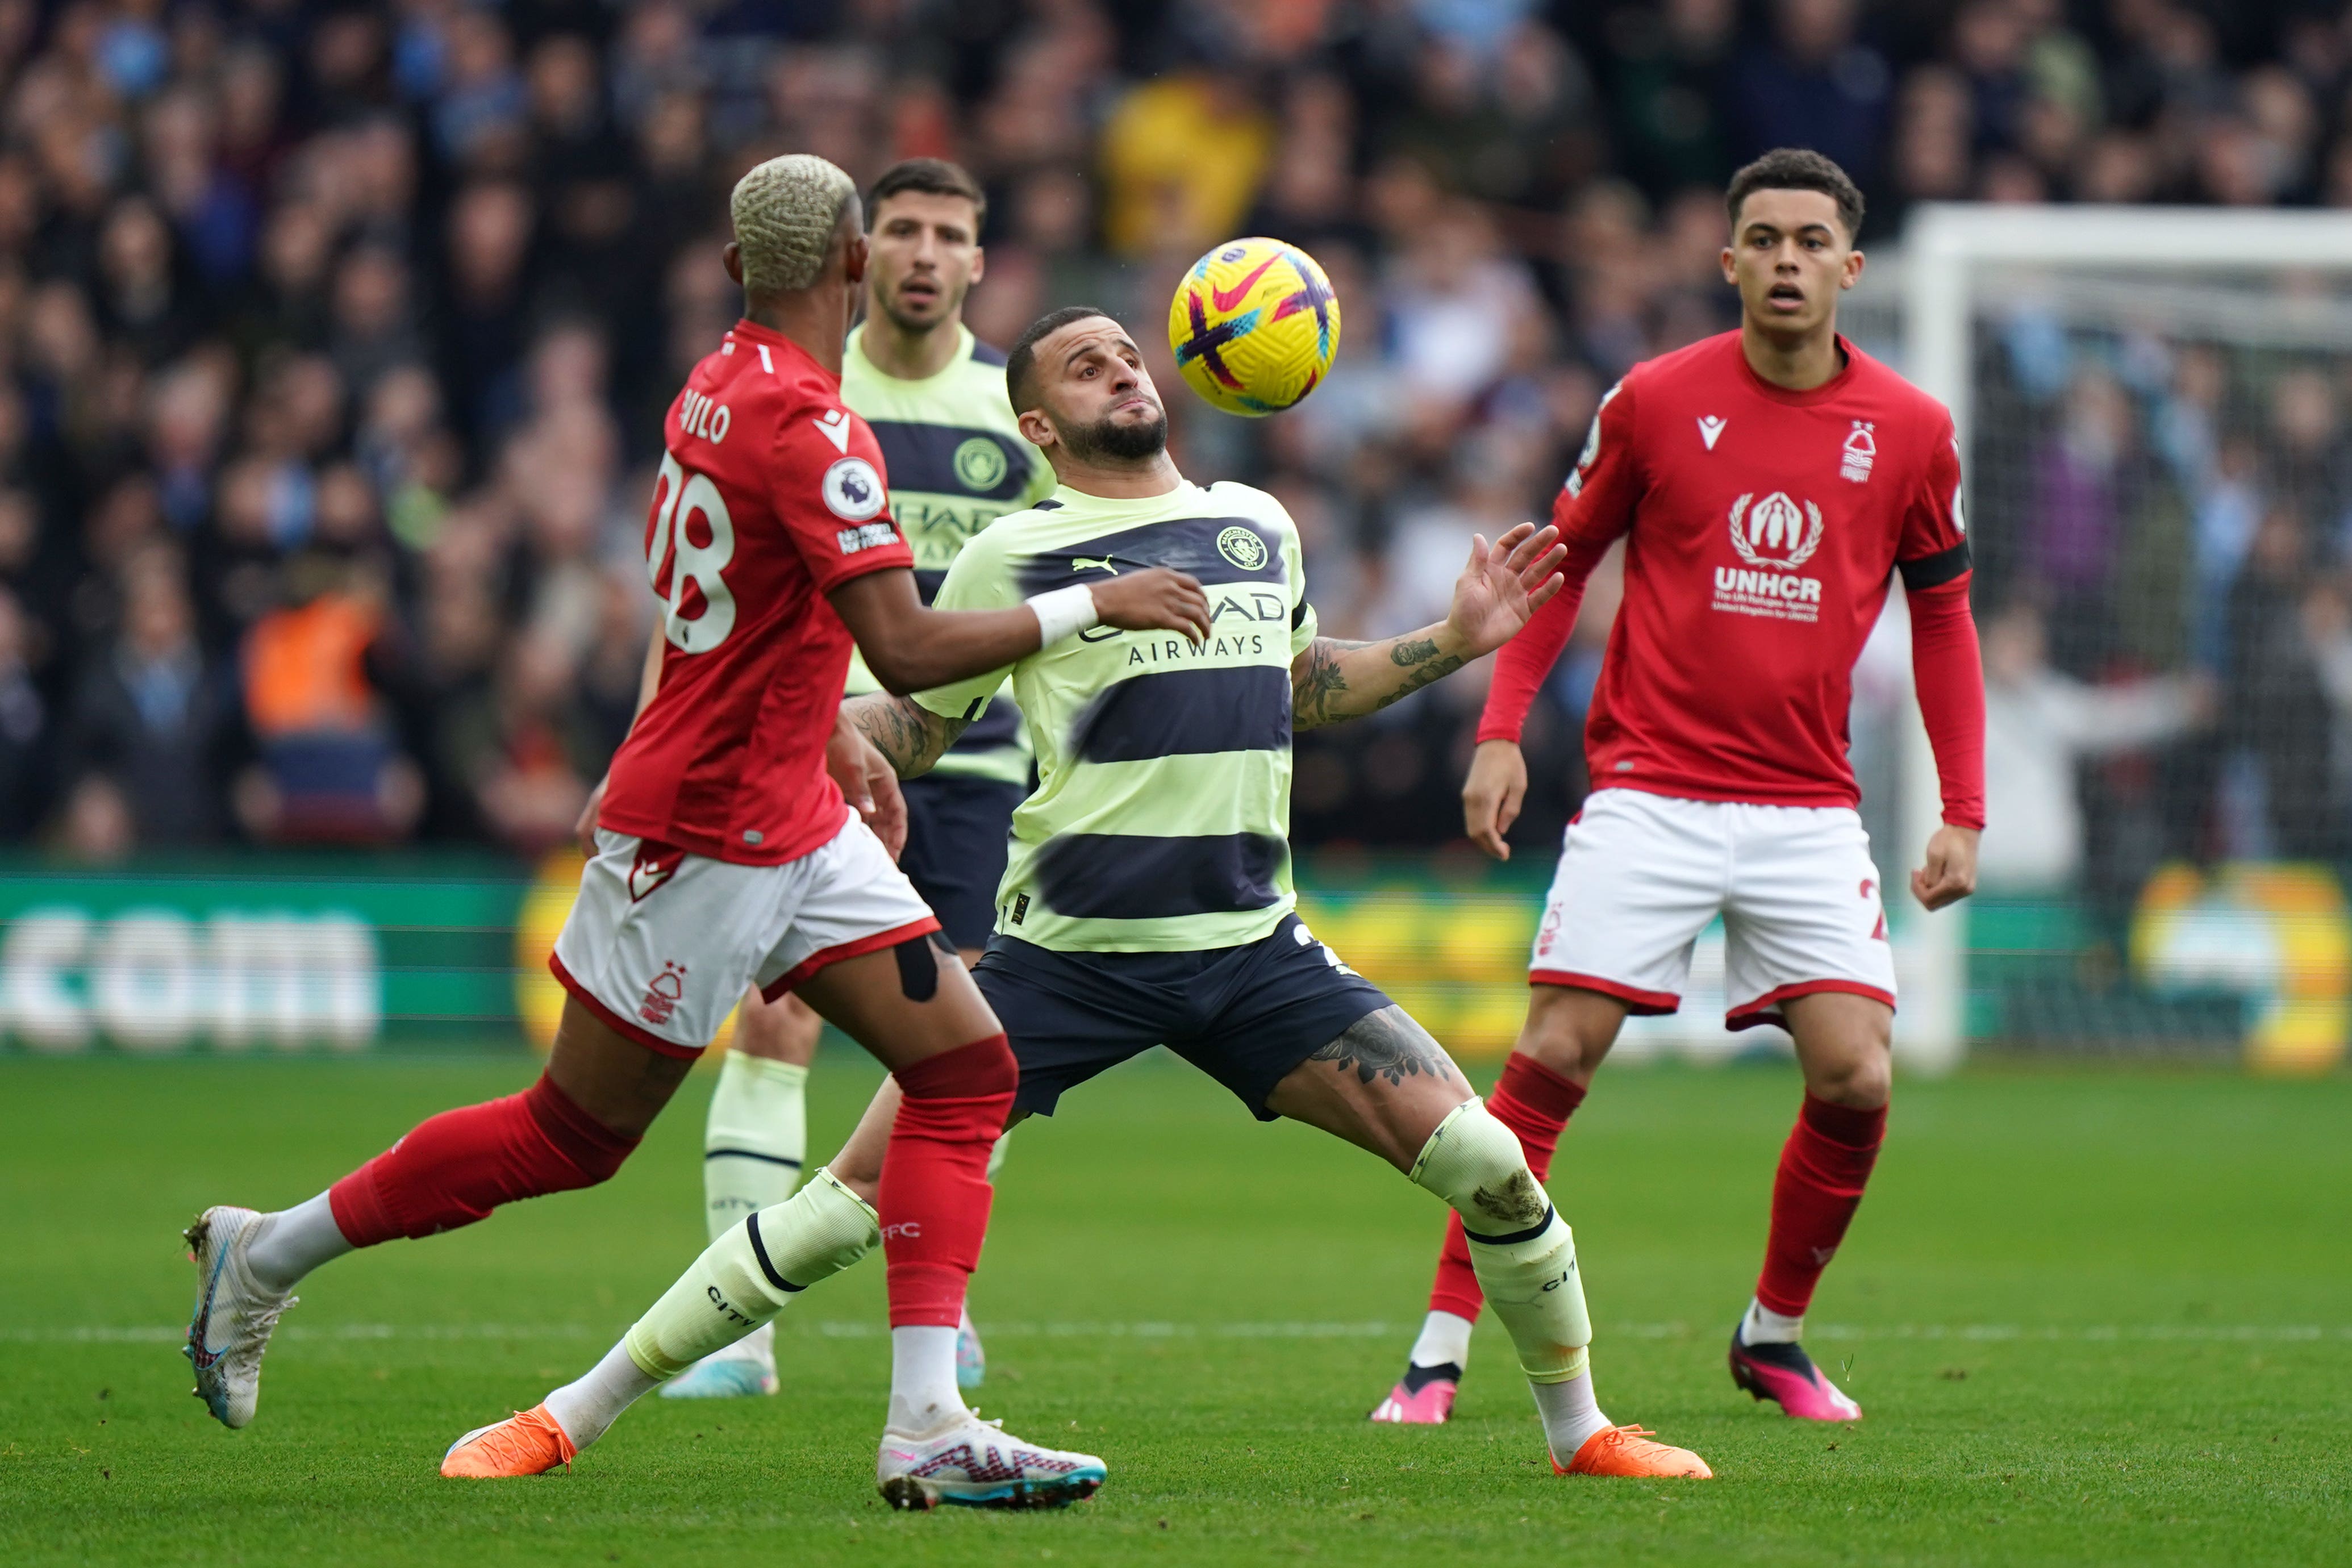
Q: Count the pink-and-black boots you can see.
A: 2